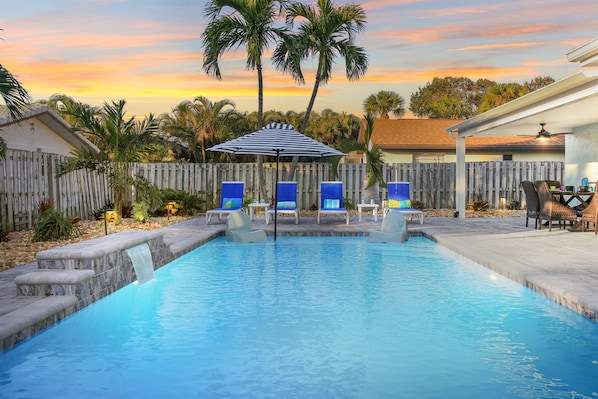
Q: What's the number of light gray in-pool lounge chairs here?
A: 2